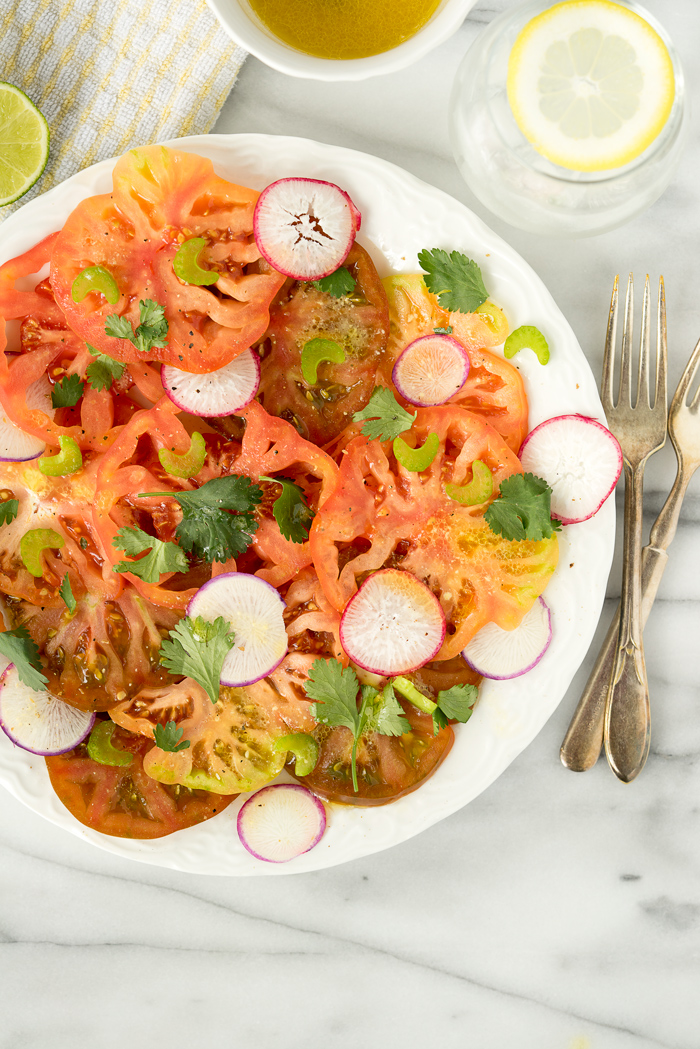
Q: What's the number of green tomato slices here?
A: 0